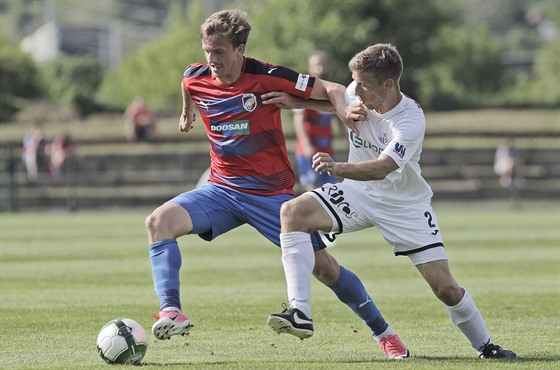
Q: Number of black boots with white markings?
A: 2